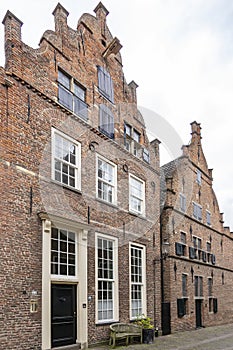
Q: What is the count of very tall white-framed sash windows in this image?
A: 2